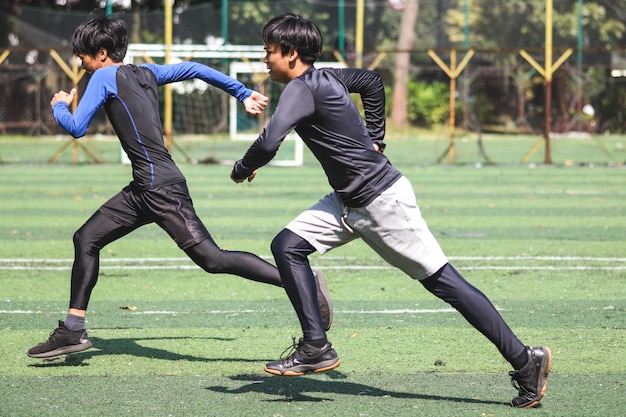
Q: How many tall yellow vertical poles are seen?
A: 3